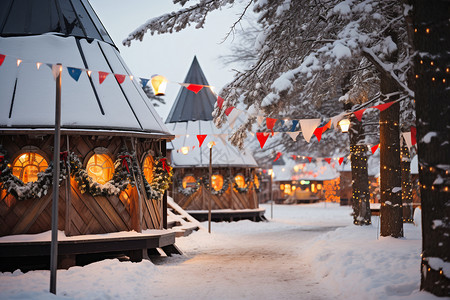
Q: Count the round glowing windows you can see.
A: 7